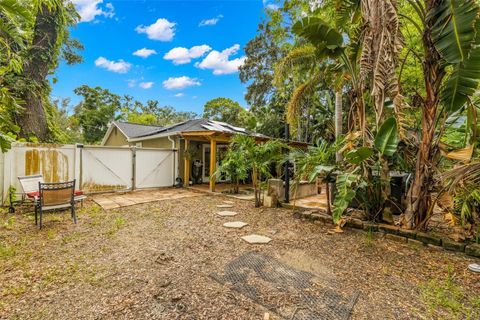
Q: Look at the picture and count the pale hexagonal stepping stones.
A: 5